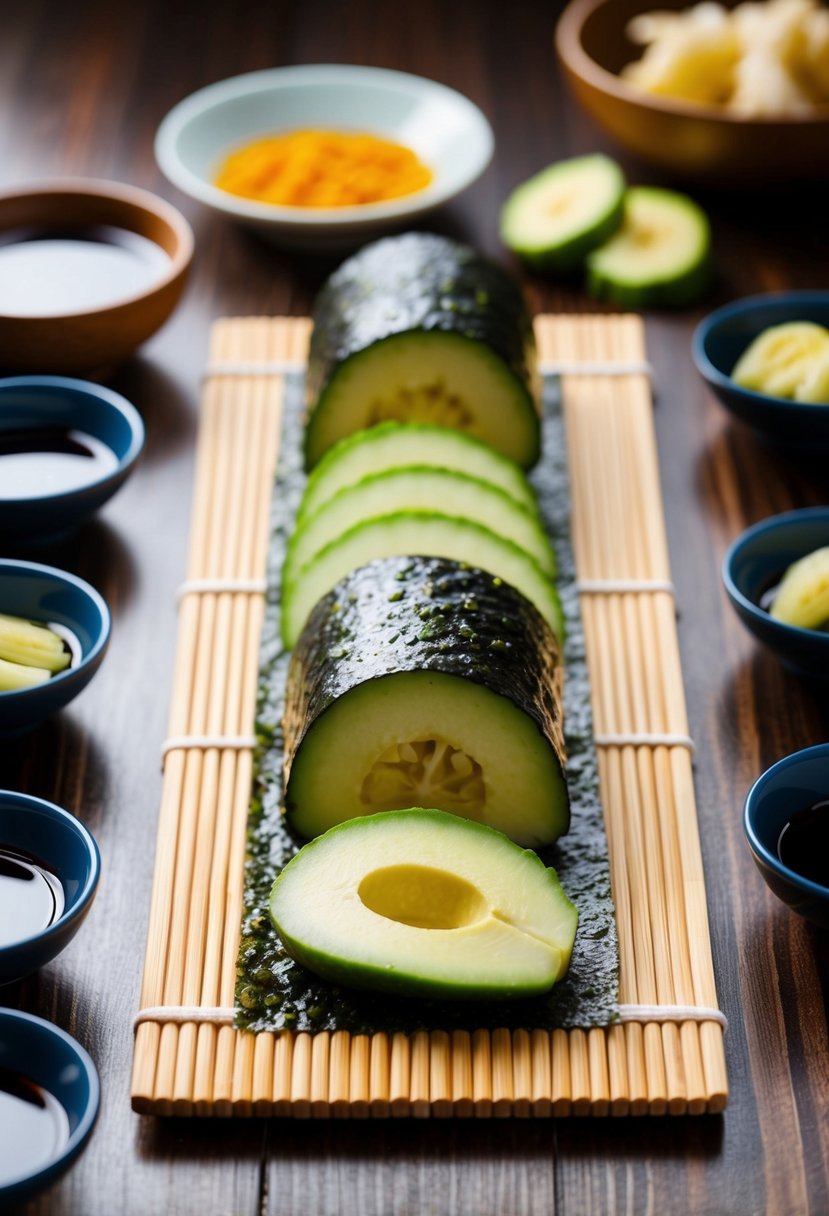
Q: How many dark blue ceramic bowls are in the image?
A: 7